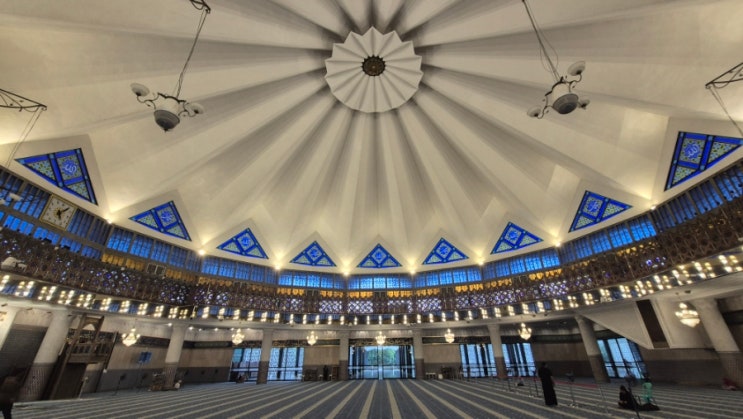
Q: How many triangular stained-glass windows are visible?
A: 9